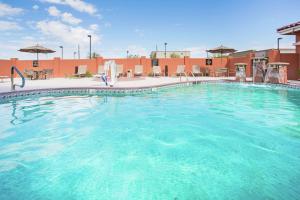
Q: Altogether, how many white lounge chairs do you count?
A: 7